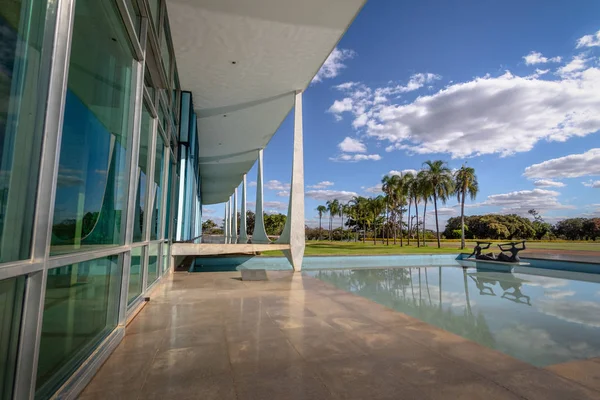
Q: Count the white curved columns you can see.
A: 6